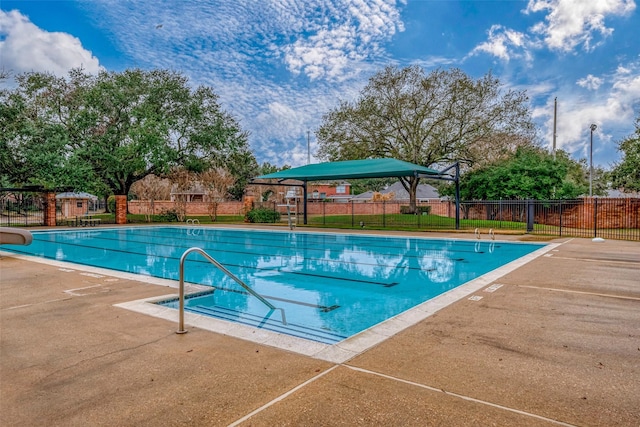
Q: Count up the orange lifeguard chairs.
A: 0